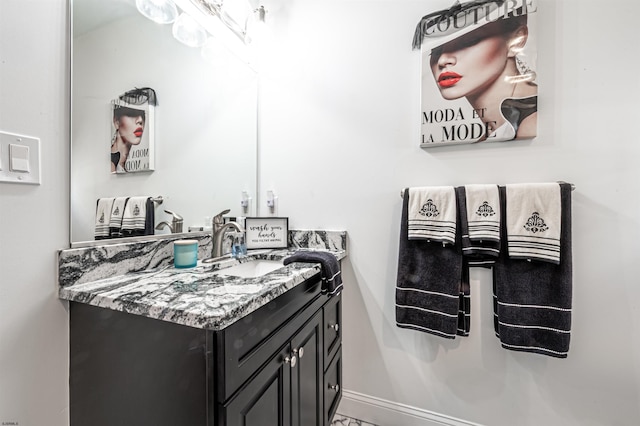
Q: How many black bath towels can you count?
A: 2